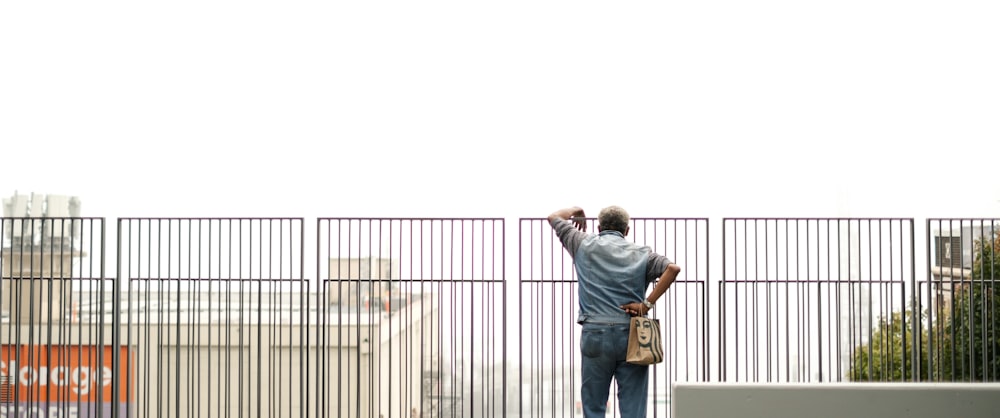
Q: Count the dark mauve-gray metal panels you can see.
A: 6